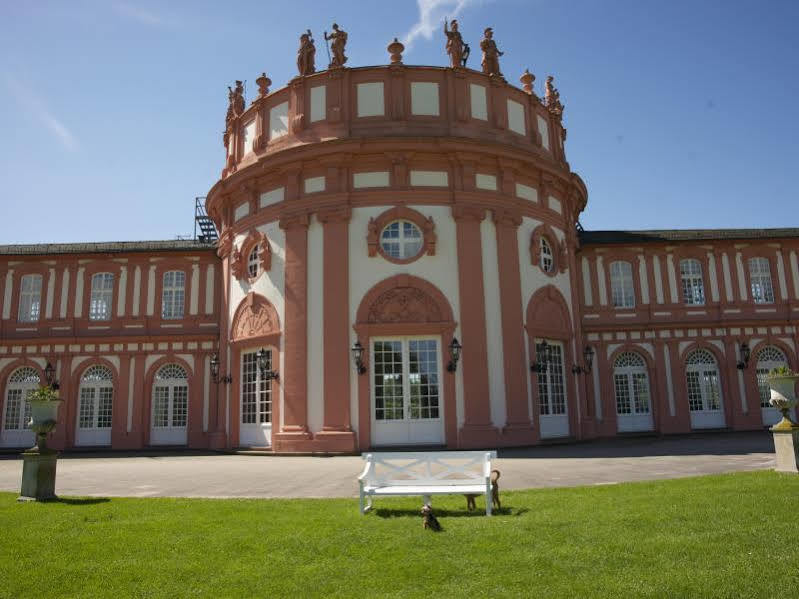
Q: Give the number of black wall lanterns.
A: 8